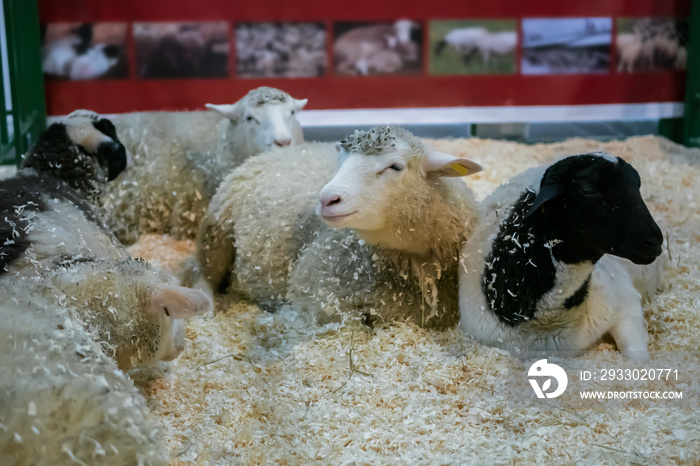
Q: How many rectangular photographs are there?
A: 7